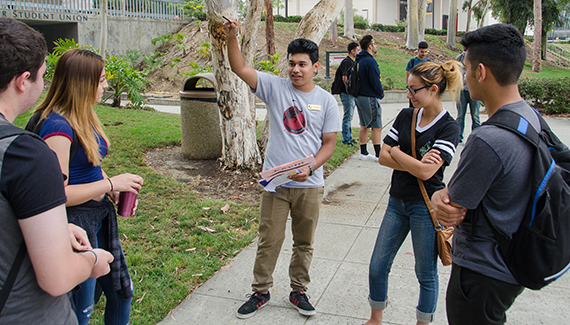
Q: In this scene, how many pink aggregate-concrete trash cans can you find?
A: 0